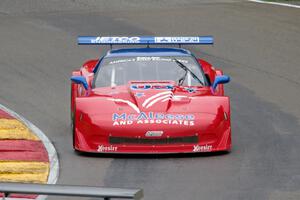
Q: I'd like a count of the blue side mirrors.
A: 2